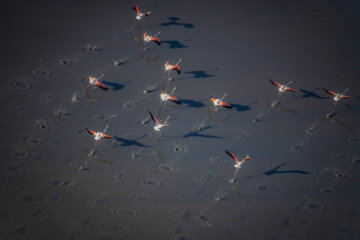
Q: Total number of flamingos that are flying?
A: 11